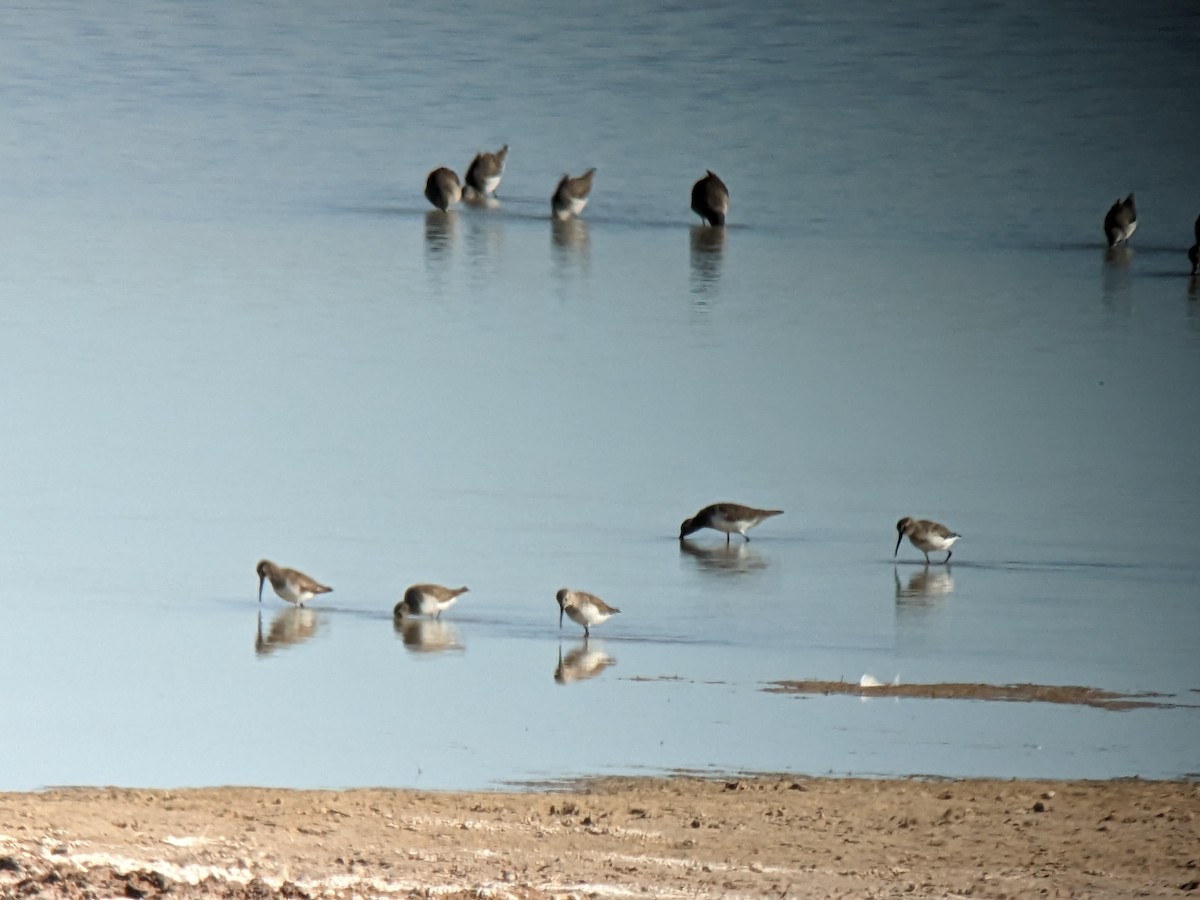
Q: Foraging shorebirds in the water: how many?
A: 11